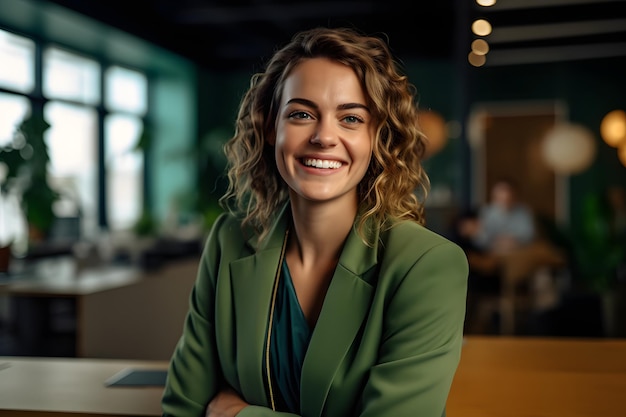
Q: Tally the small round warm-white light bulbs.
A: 4